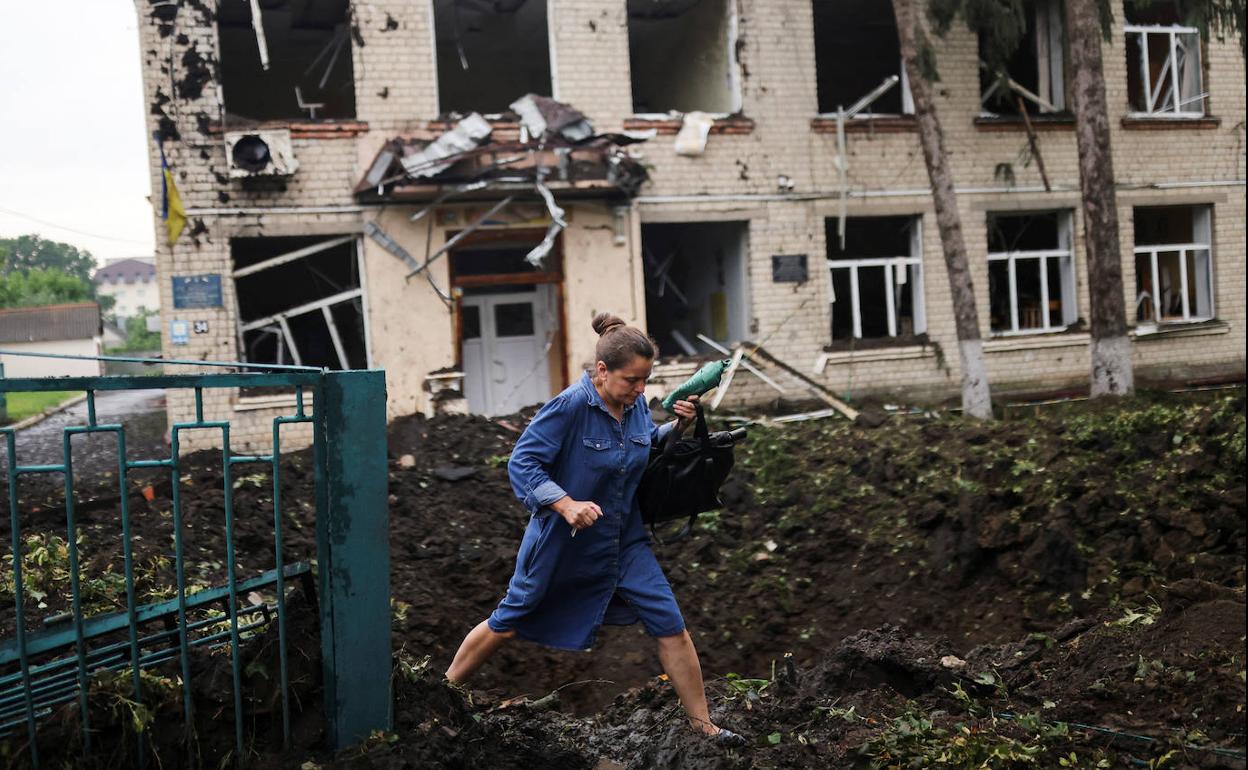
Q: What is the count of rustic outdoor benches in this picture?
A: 0